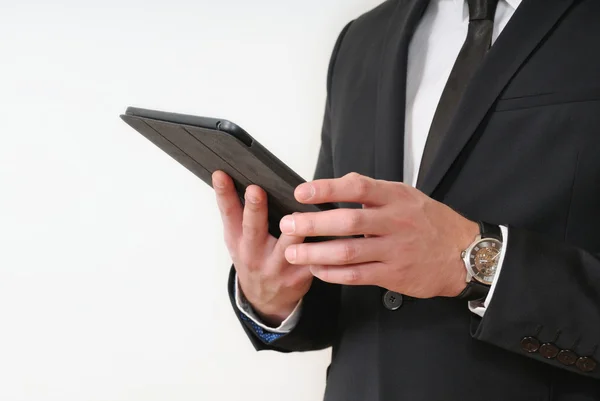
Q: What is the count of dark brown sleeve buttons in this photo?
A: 4